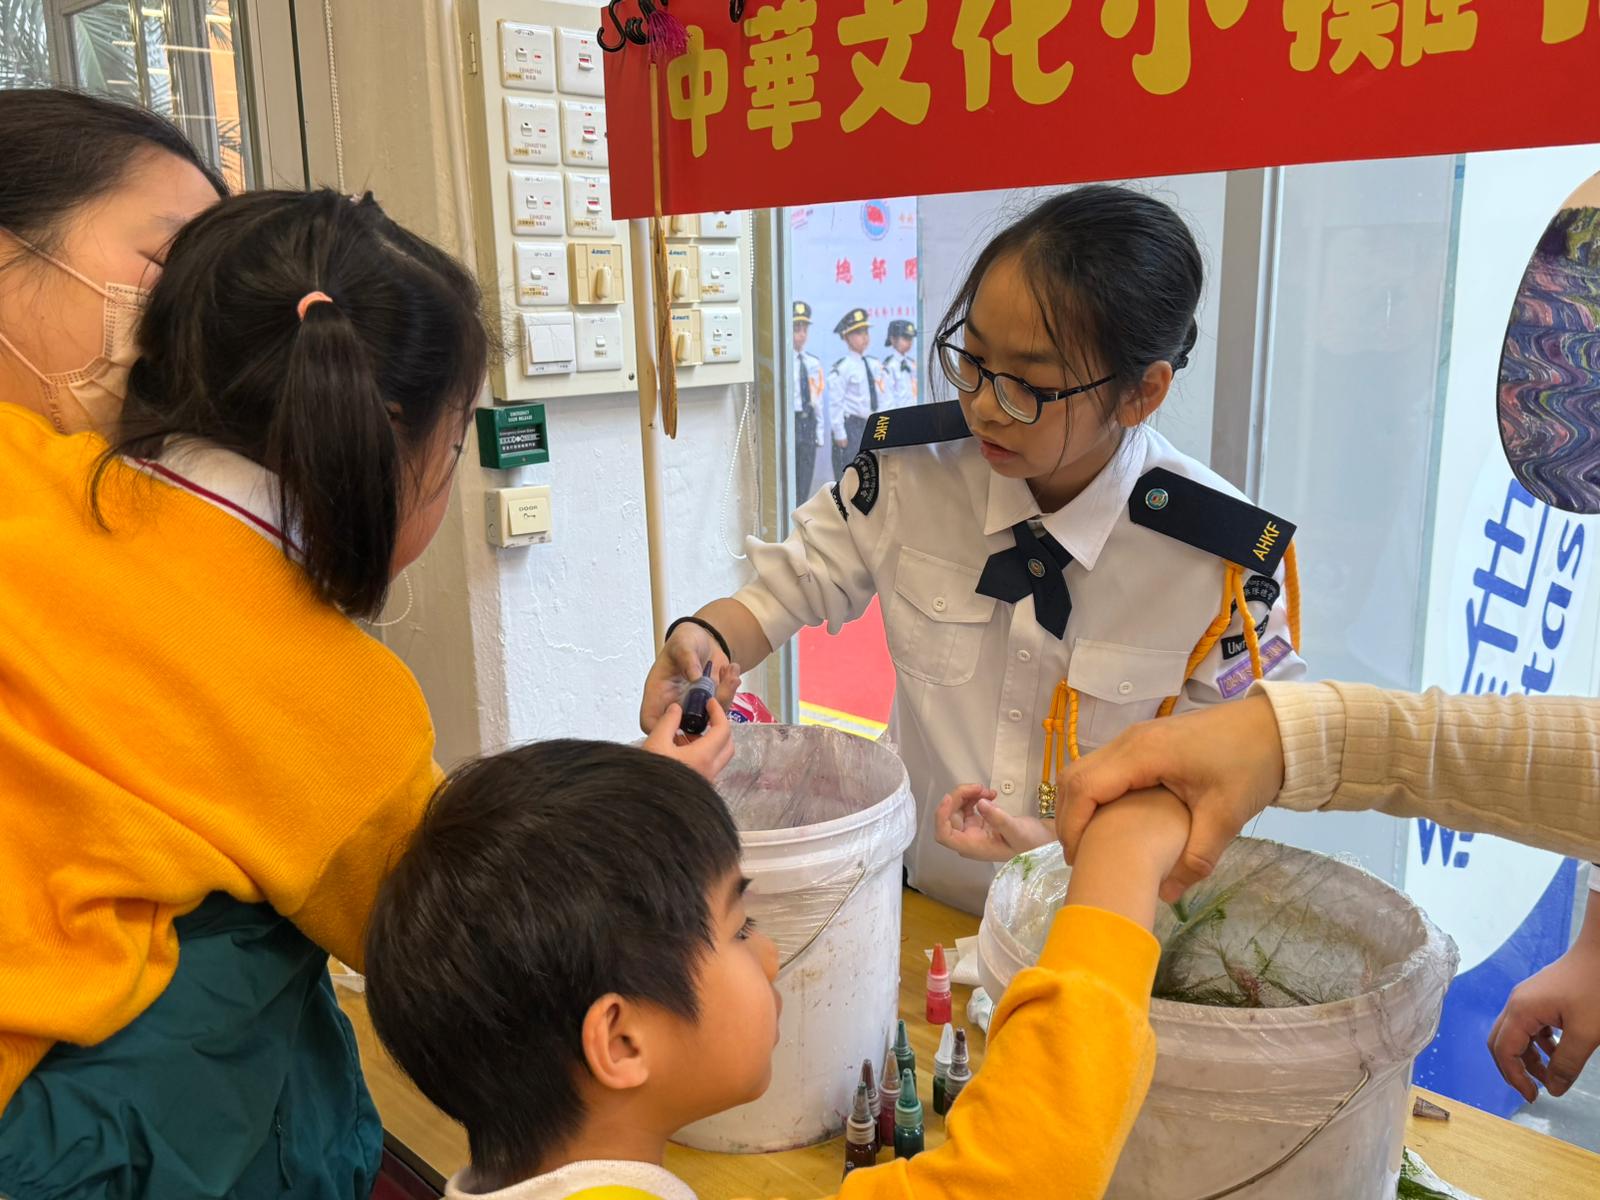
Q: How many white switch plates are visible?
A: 12